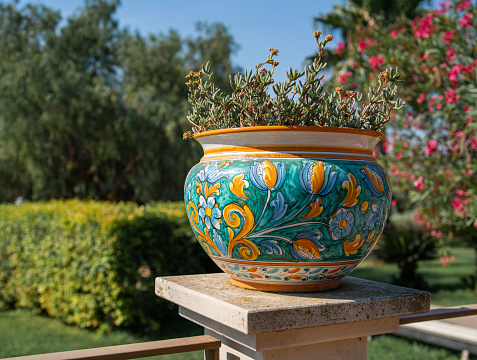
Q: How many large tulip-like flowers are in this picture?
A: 4